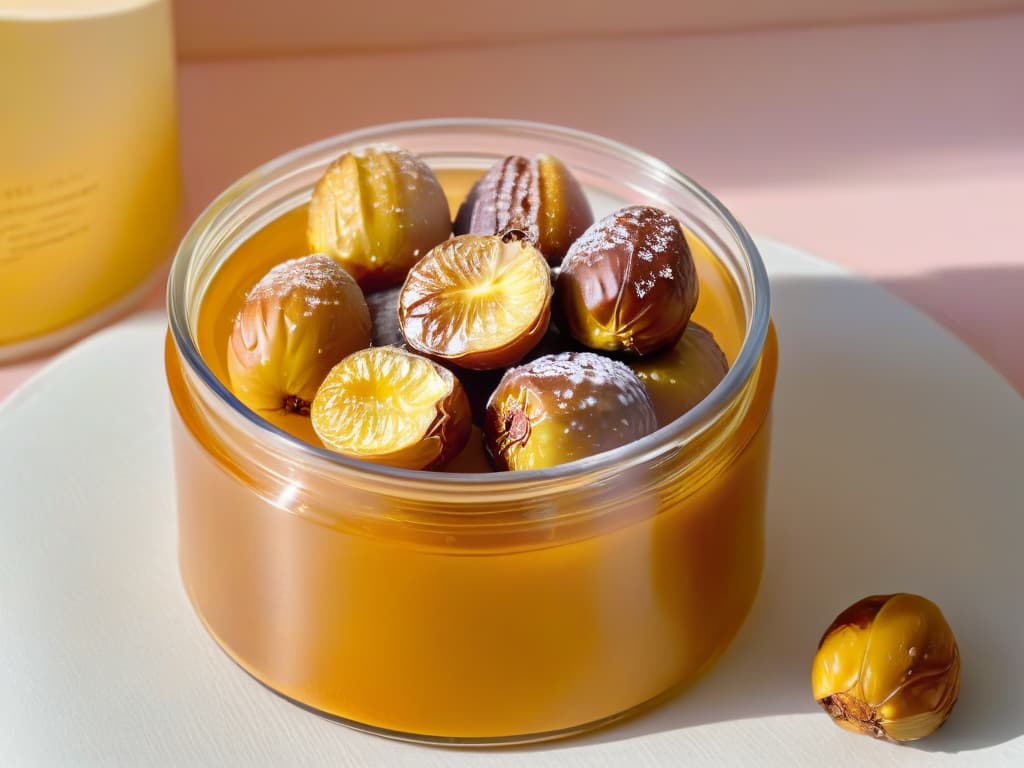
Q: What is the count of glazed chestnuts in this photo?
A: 9